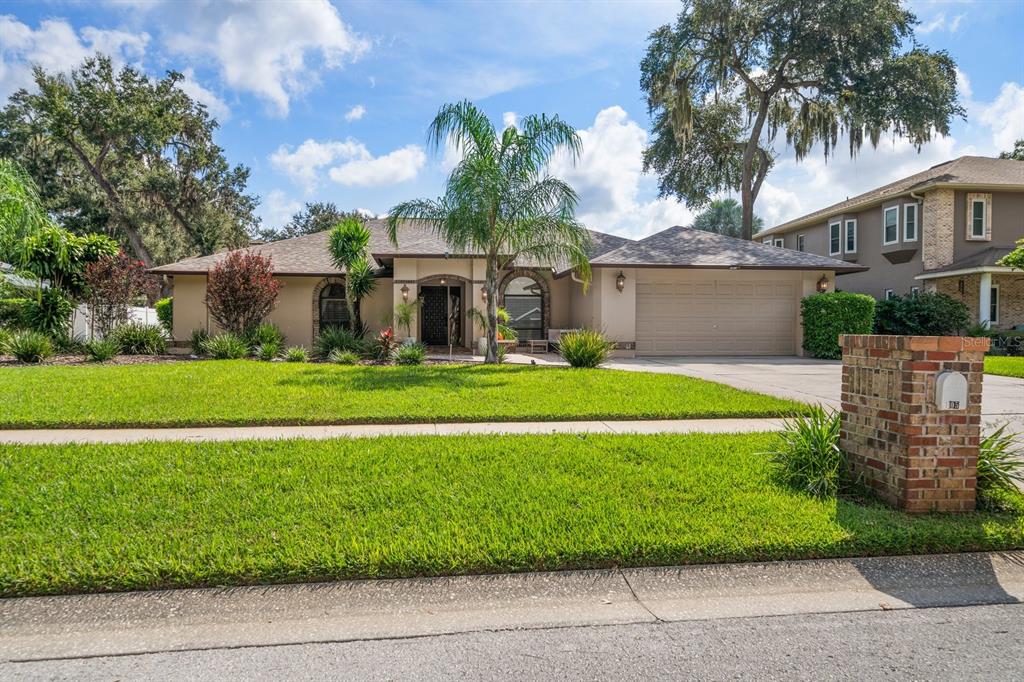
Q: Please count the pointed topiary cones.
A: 0